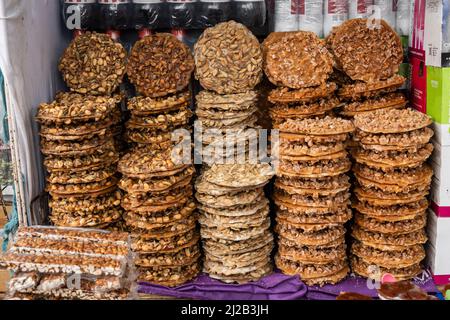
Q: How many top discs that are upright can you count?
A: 5